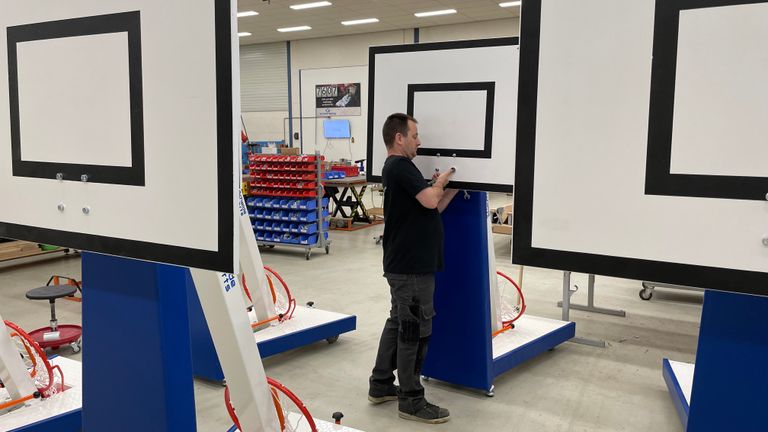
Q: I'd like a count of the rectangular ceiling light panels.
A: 7